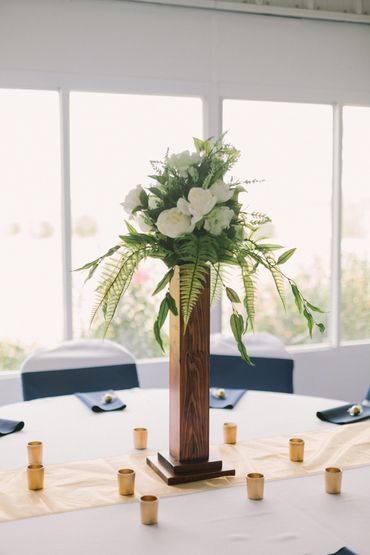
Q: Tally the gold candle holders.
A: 9